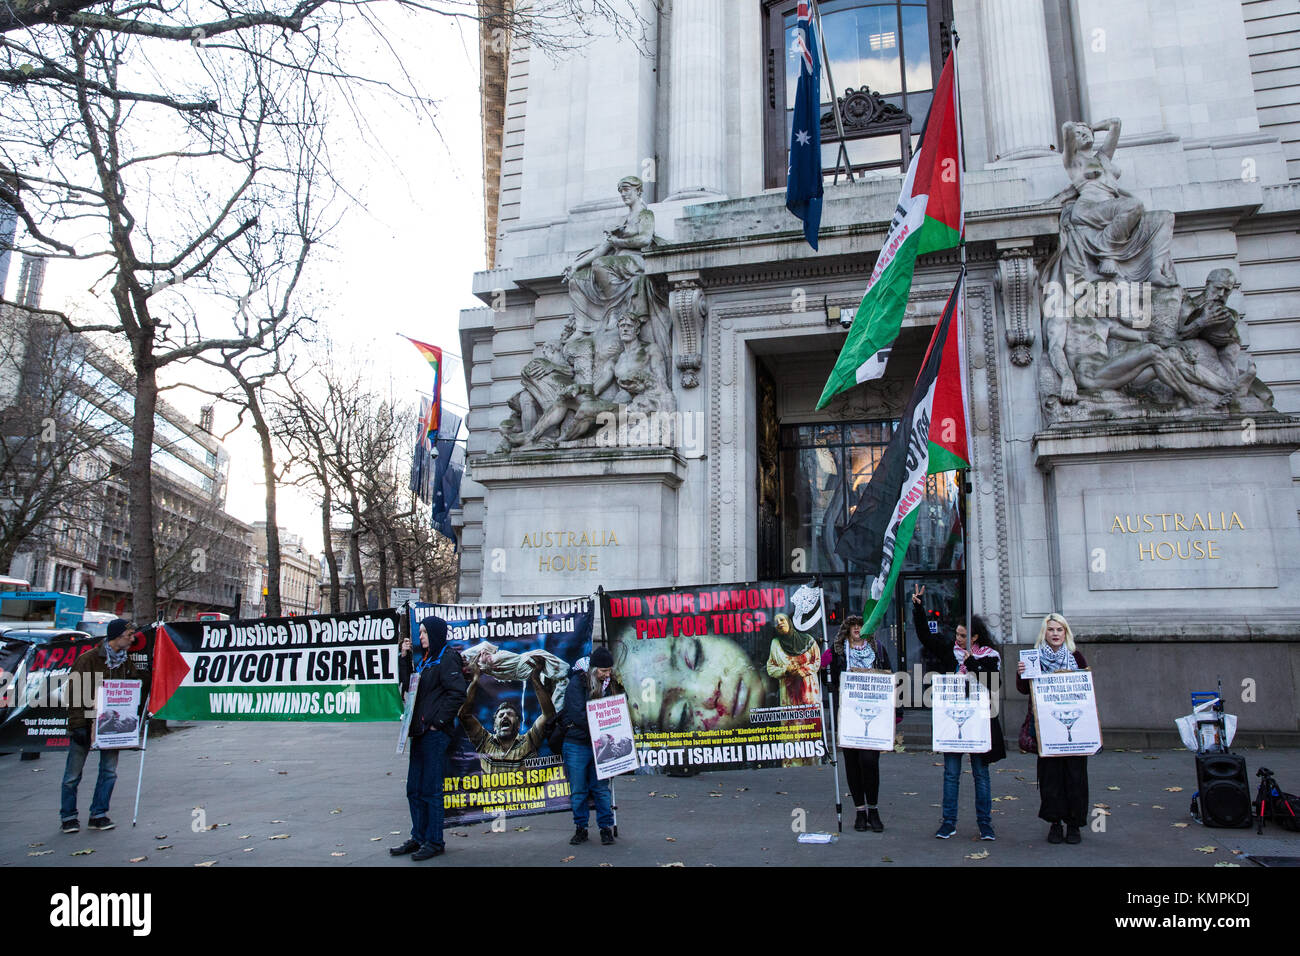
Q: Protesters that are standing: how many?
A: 6